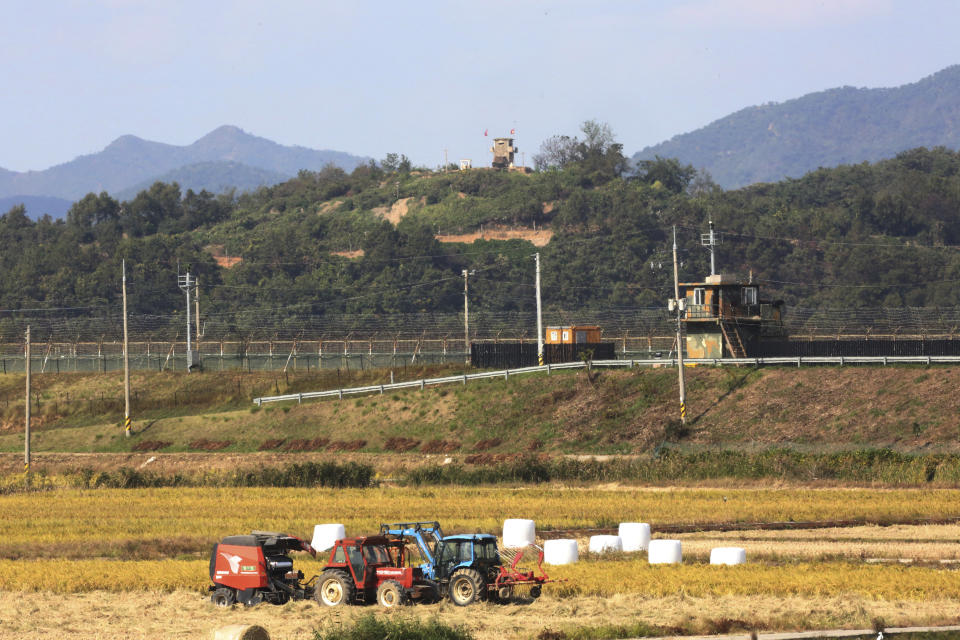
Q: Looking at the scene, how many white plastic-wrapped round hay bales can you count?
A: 7